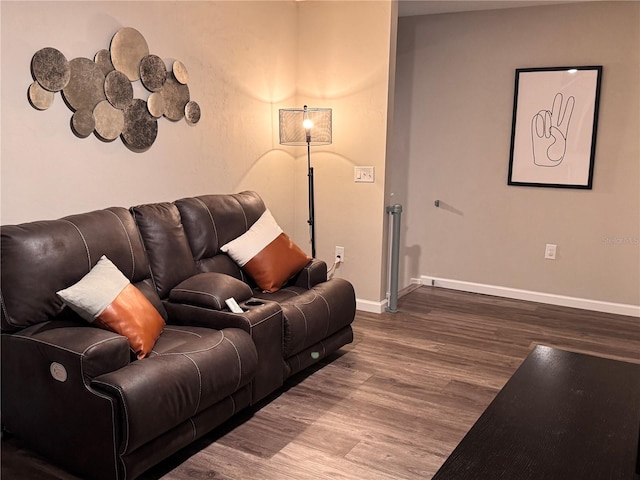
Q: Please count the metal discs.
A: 14